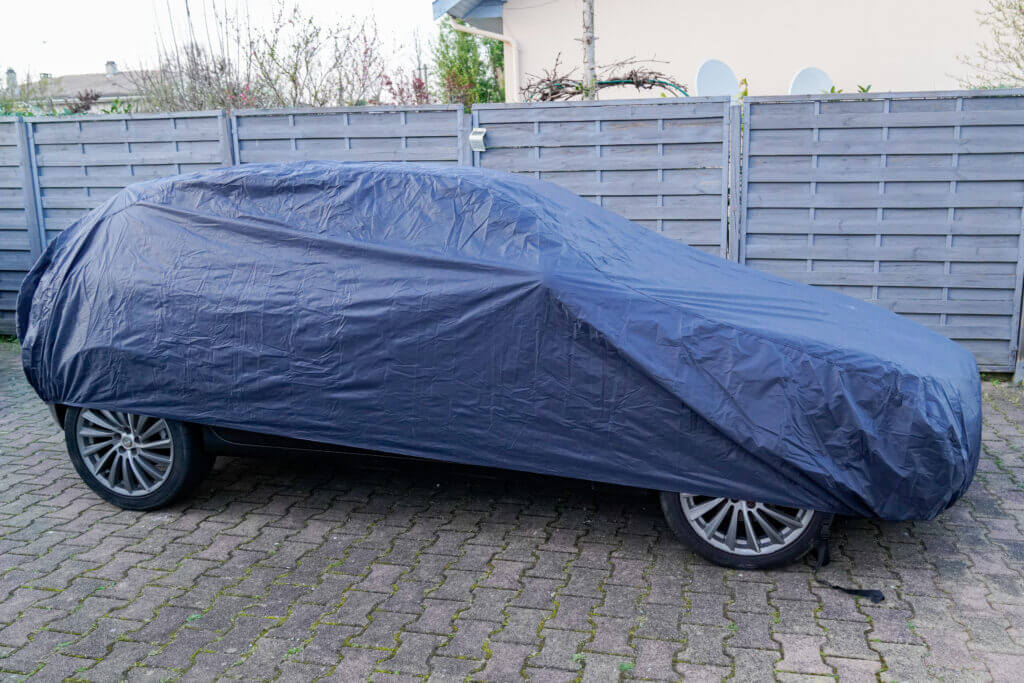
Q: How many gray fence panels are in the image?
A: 5